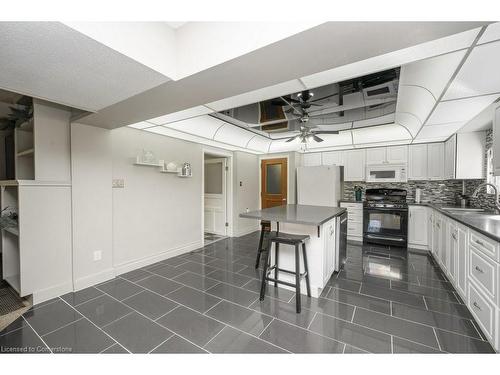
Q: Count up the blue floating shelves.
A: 0